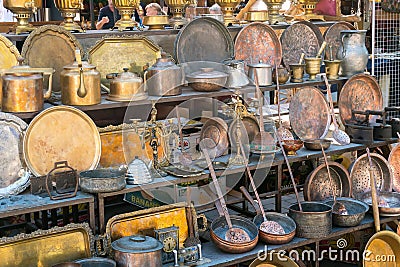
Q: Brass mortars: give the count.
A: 3